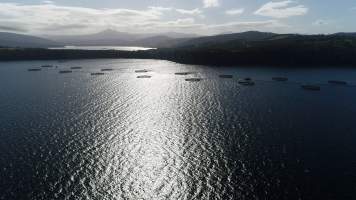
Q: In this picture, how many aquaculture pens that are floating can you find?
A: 15